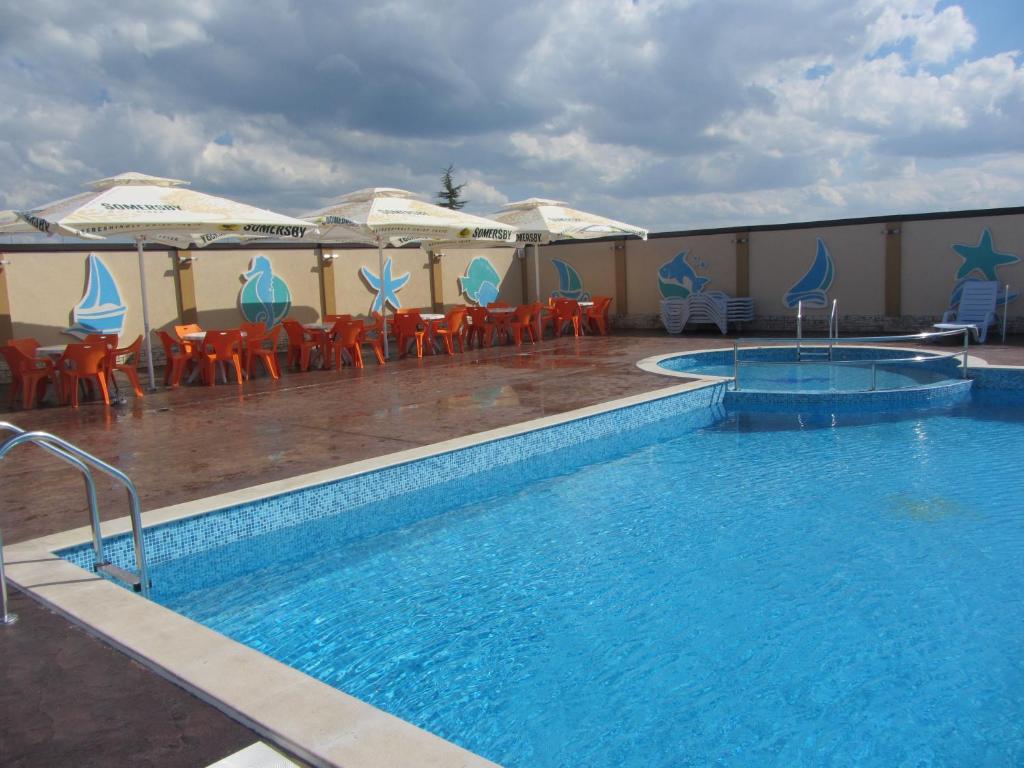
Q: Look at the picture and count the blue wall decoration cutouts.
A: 8